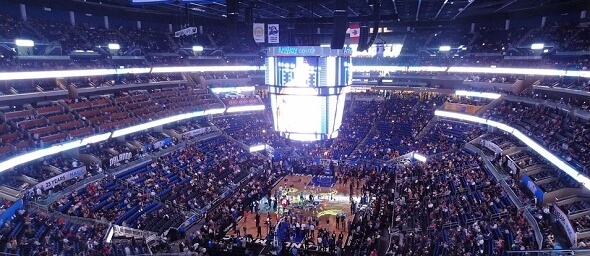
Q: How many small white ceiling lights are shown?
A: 5